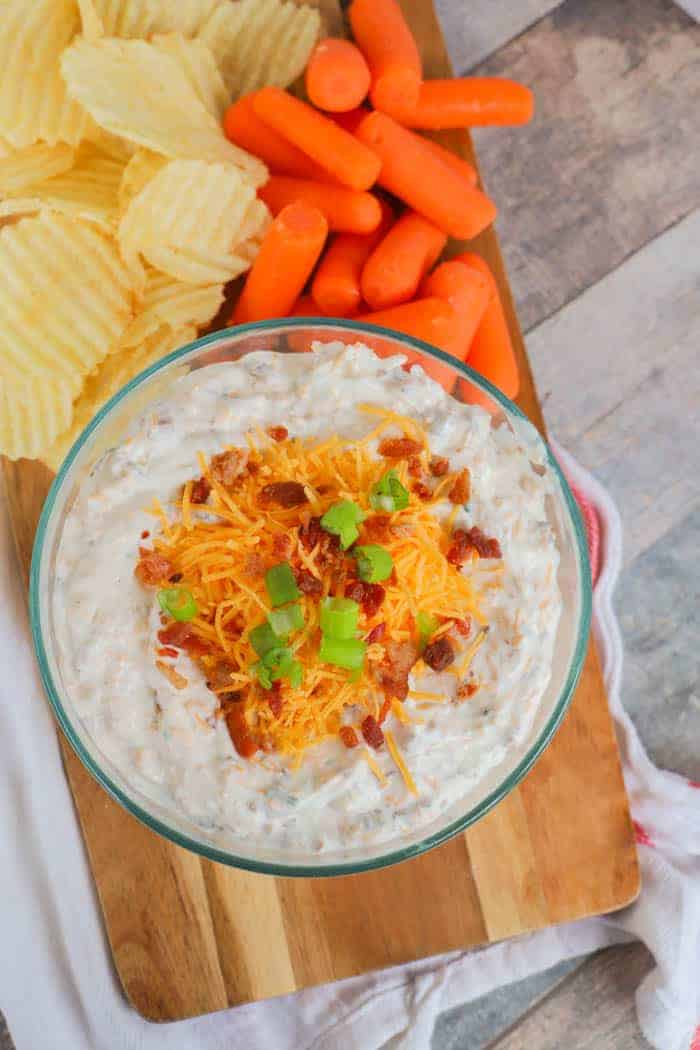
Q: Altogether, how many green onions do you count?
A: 11